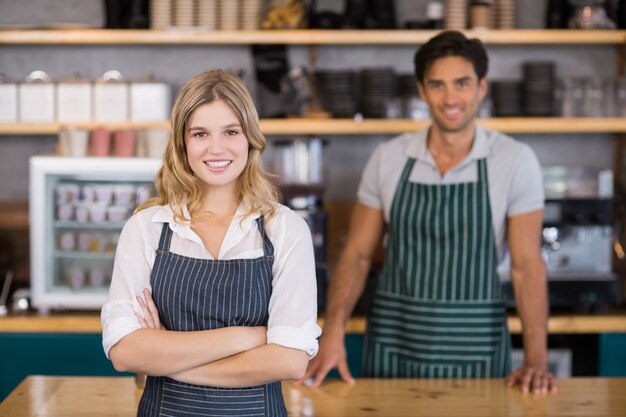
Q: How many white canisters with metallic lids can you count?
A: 5